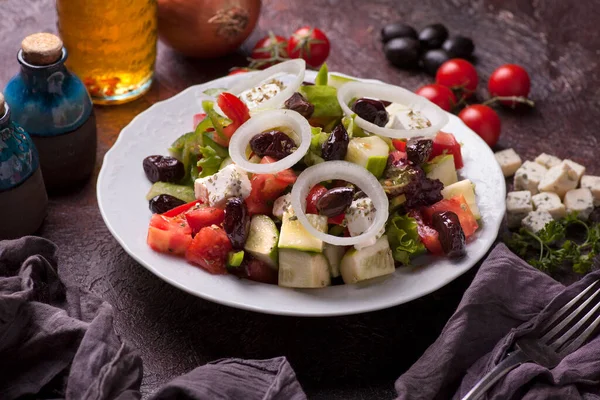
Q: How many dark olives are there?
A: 15